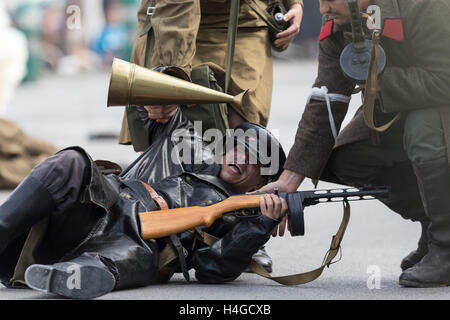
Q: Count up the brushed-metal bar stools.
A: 0